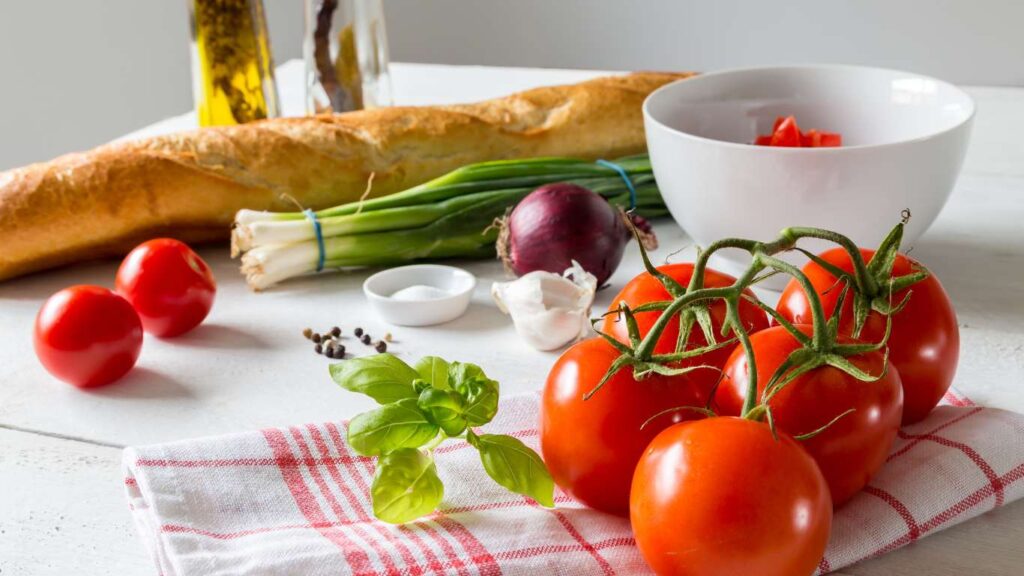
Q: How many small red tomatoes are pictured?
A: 2